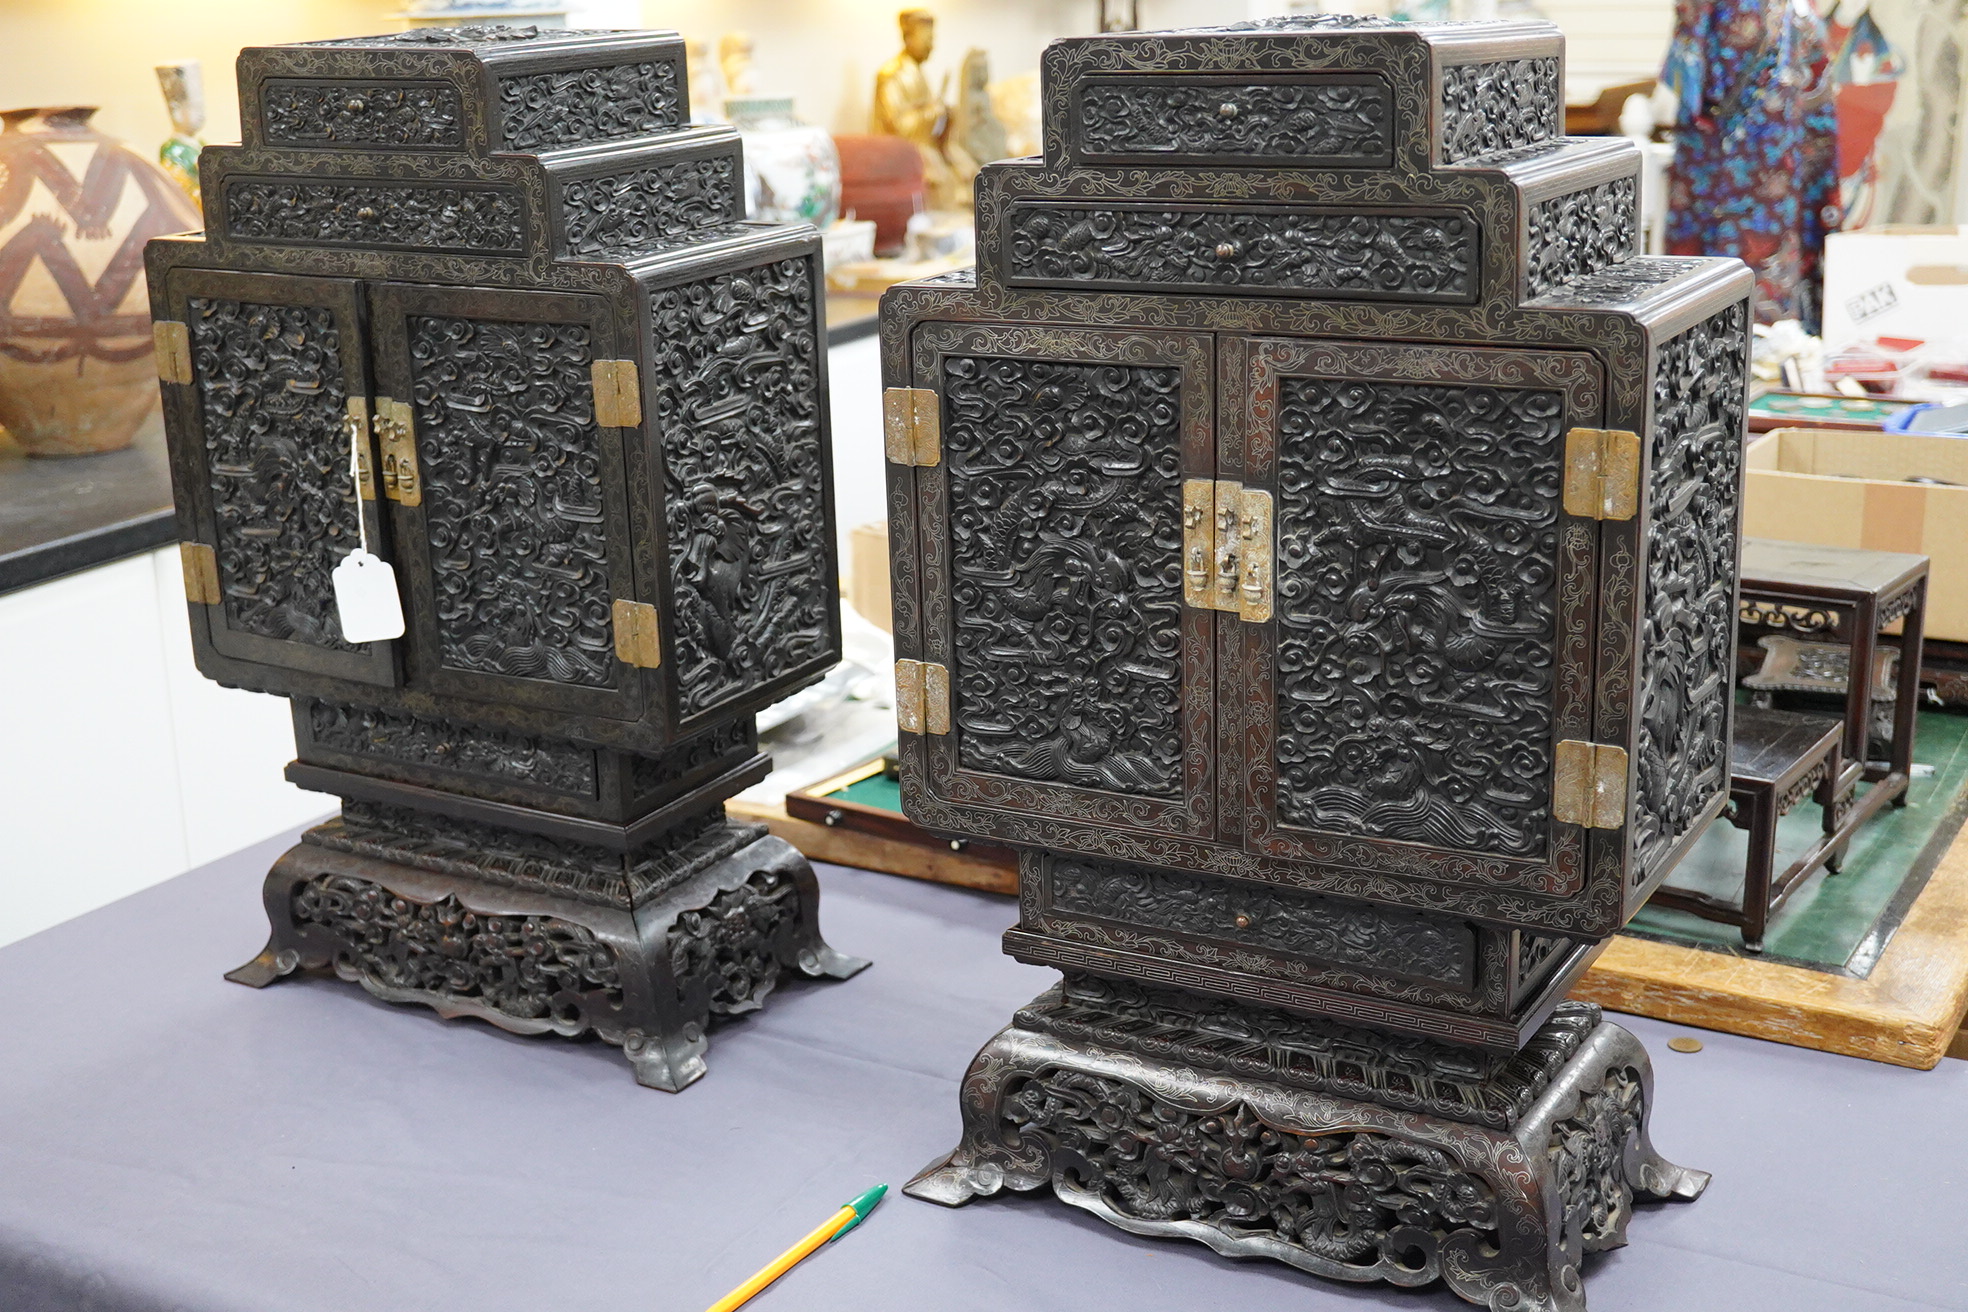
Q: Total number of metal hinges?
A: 8